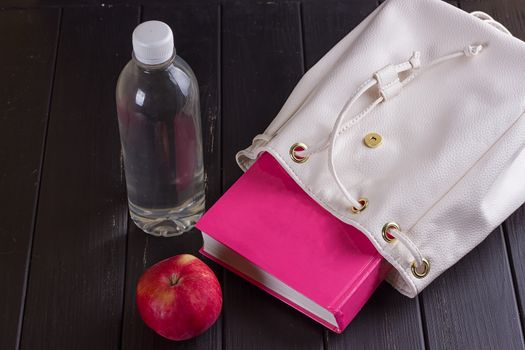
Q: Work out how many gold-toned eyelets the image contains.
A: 4